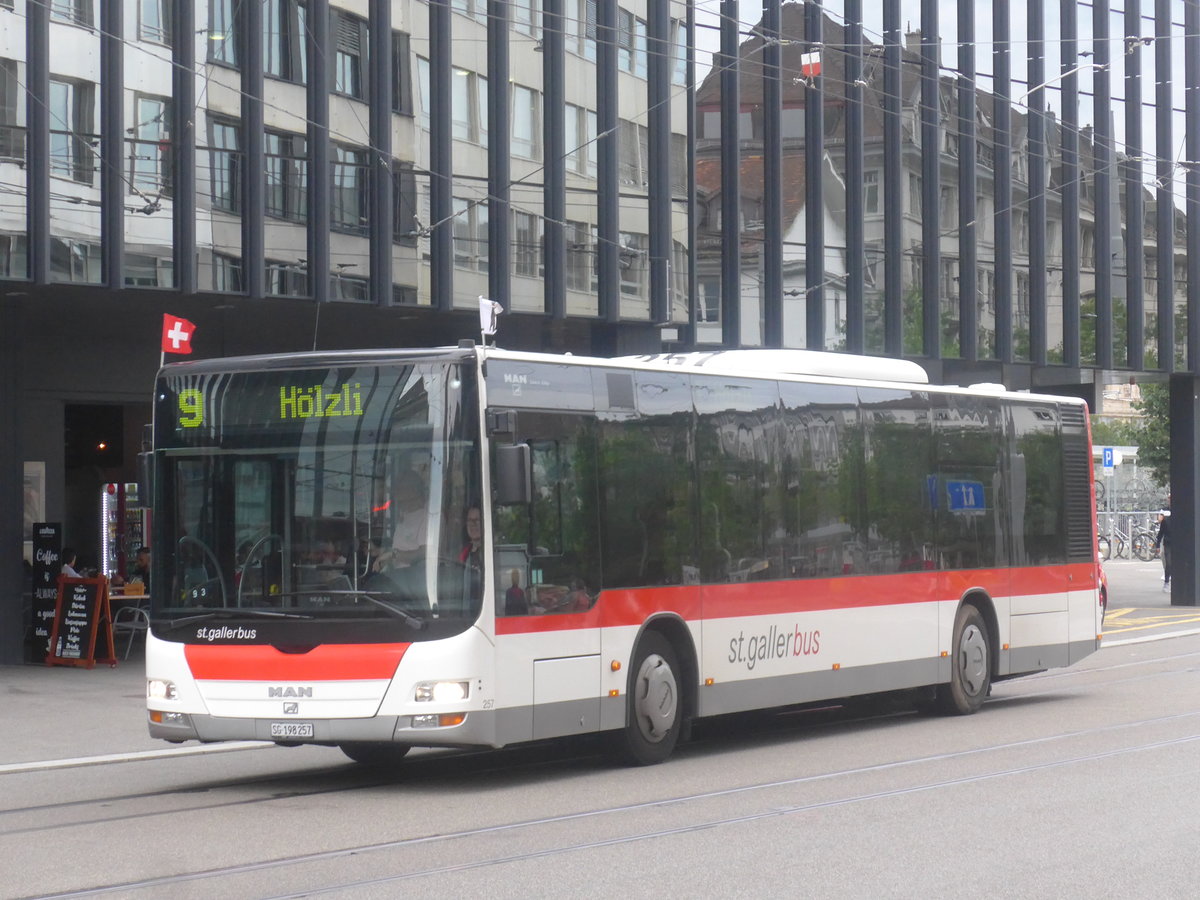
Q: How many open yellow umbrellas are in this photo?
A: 0